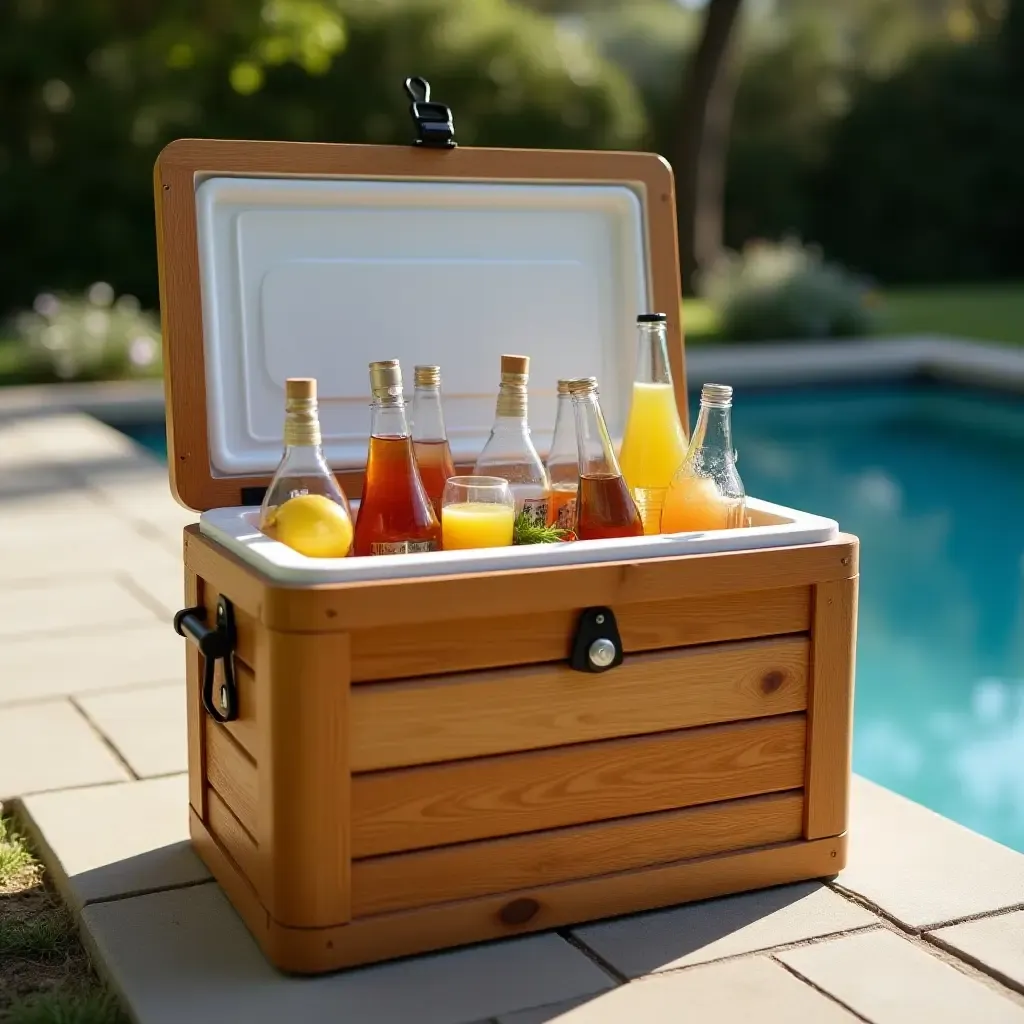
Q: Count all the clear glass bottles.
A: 8